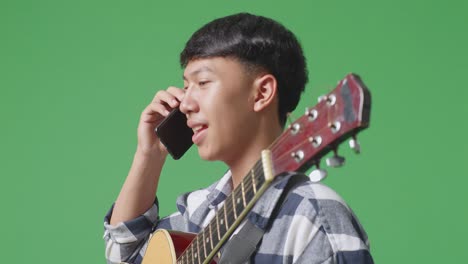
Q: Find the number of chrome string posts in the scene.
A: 6